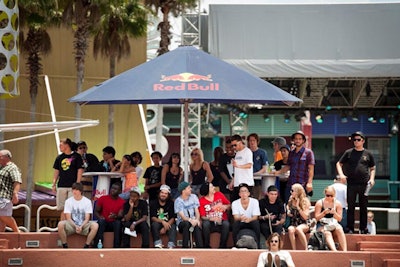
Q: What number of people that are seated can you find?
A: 11